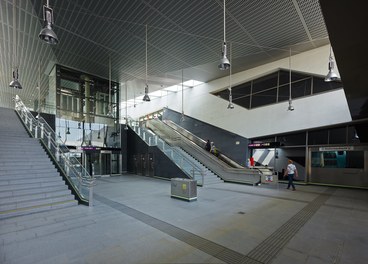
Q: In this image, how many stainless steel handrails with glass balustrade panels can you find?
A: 2